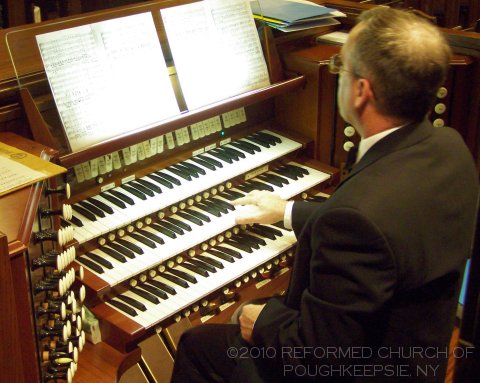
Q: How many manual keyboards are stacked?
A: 3